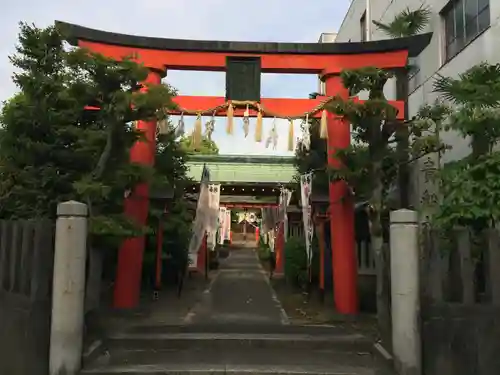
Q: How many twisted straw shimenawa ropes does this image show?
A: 1